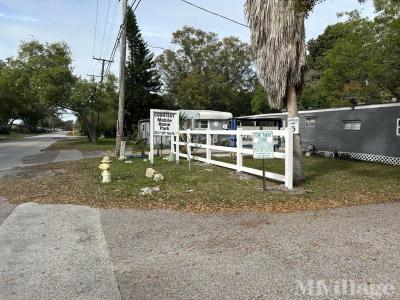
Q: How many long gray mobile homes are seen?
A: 1